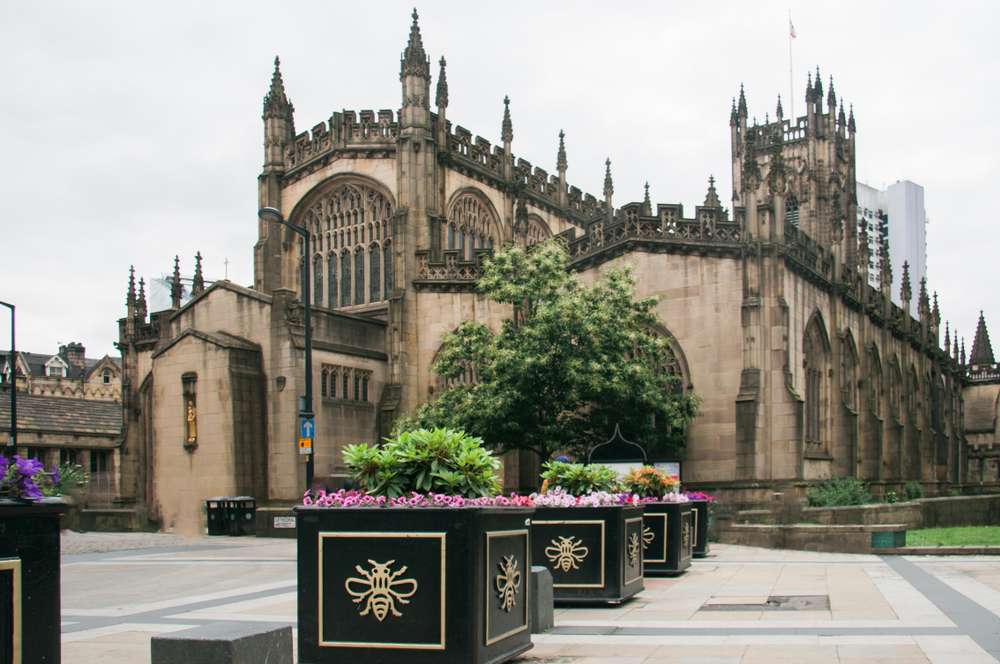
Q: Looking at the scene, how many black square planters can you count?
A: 5